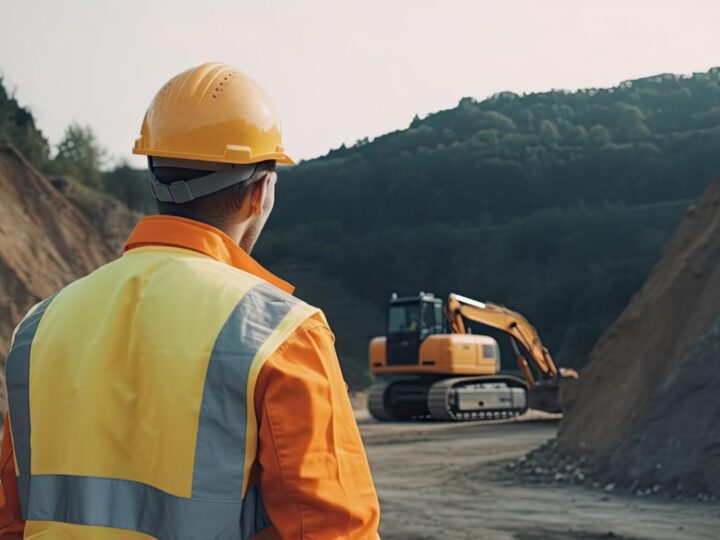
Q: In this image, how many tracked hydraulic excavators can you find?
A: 1